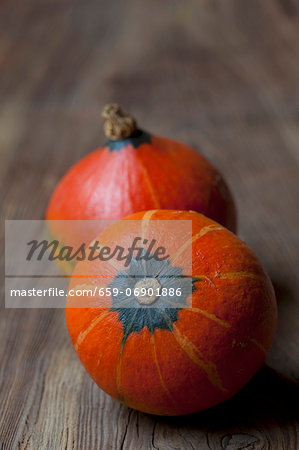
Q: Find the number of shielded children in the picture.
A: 0